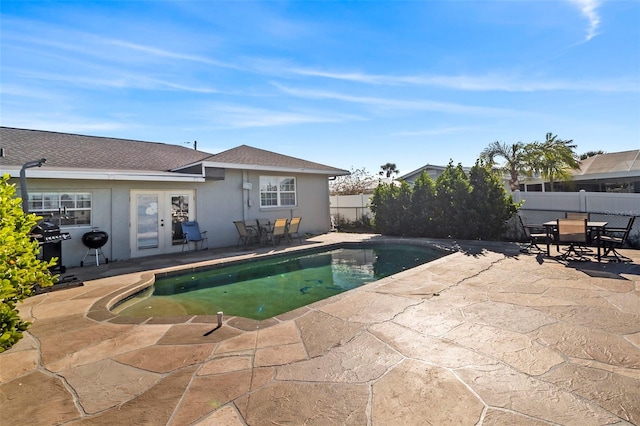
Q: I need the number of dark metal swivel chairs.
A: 4